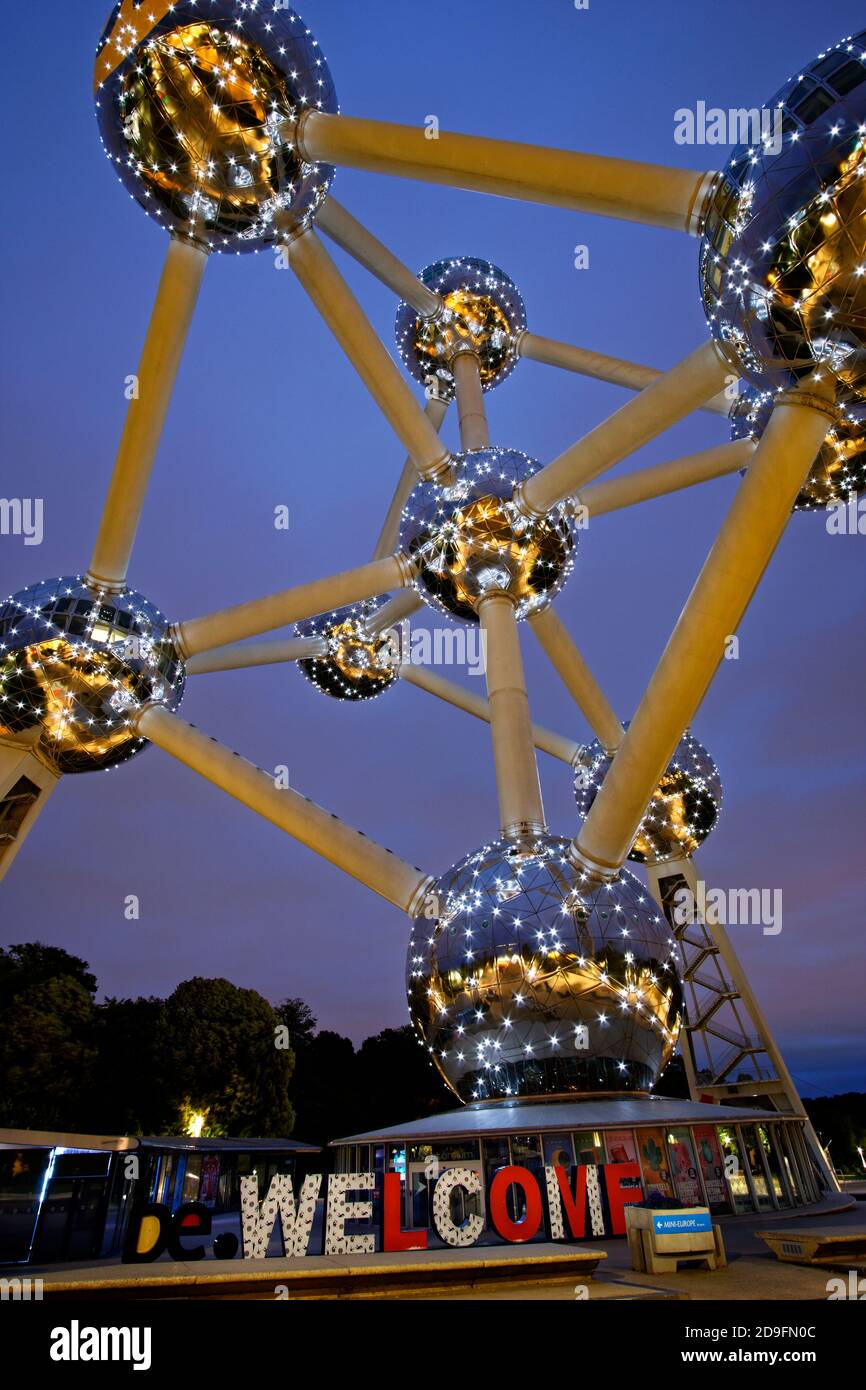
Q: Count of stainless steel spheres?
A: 9